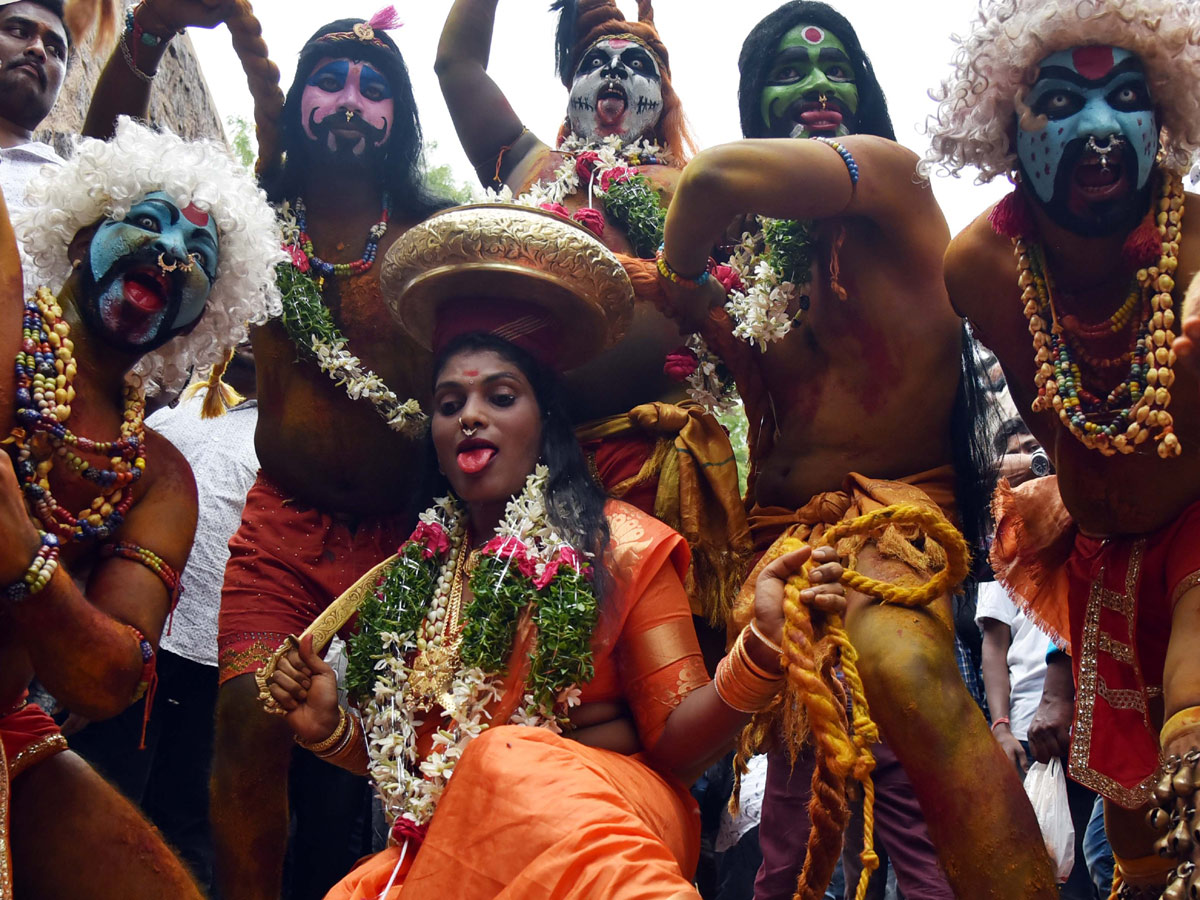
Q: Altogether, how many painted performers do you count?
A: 5